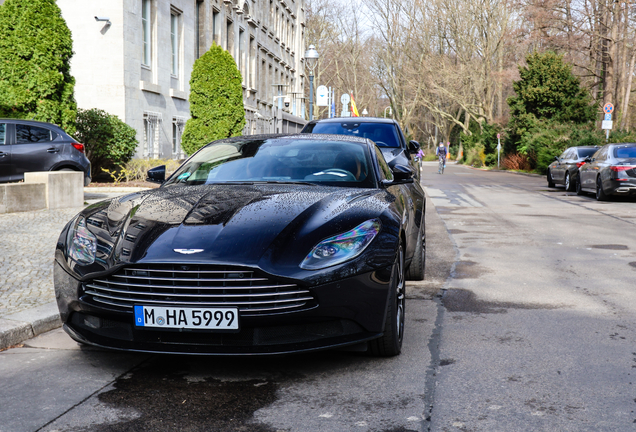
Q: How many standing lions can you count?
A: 0